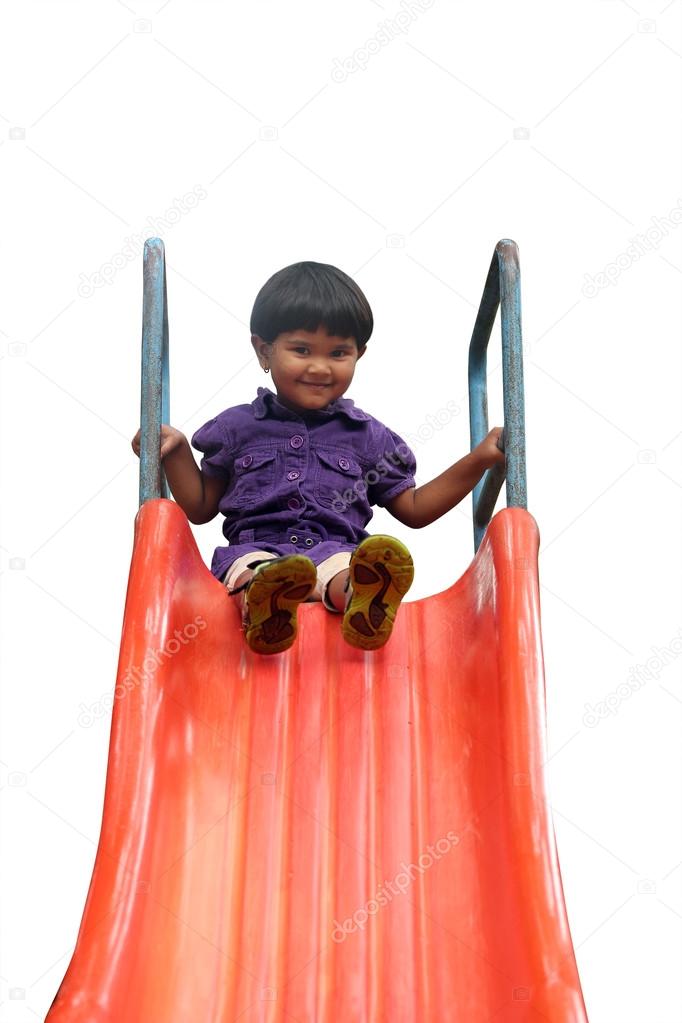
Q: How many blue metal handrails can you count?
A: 2